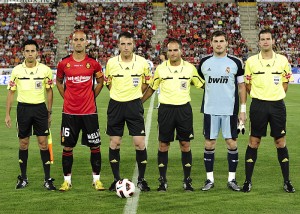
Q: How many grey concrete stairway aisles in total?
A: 3